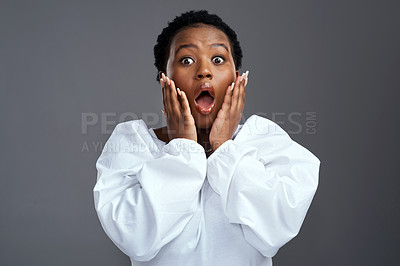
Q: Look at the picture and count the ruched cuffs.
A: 2